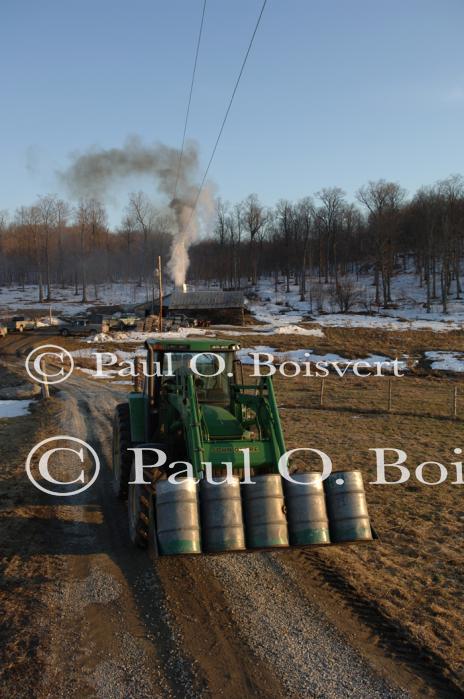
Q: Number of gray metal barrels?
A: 5